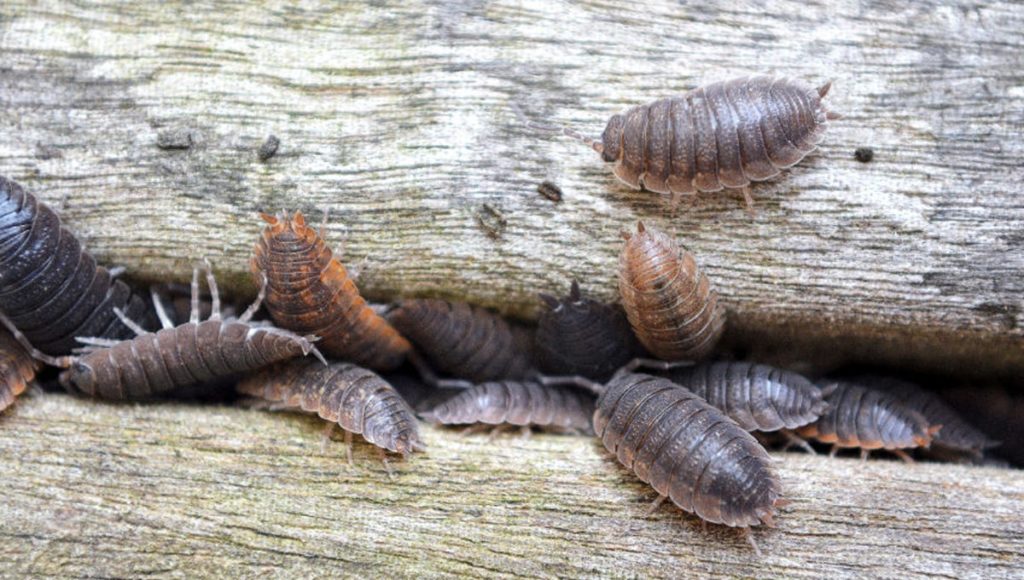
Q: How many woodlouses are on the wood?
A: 14